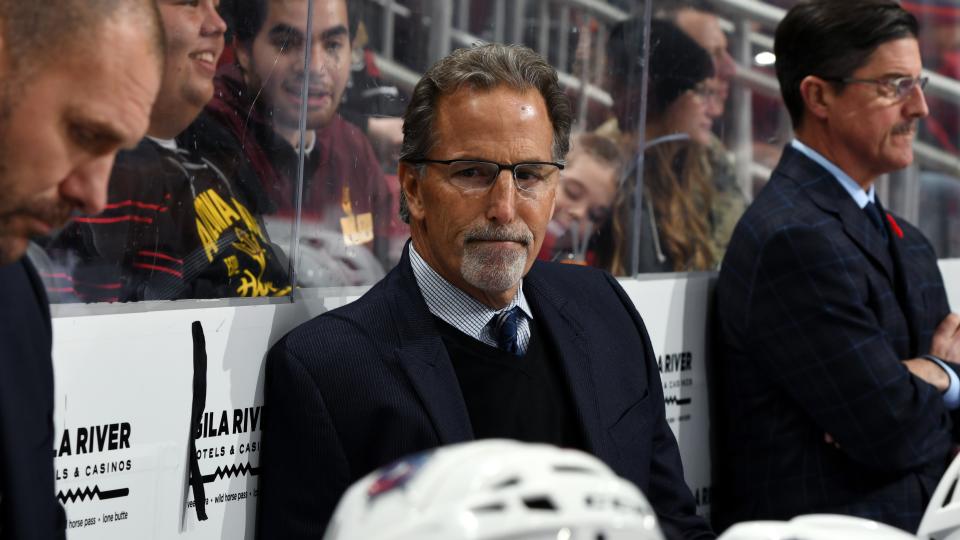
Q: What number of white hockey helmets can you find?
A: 3